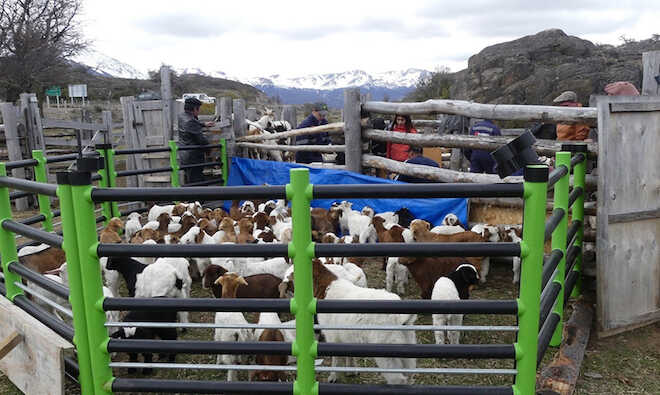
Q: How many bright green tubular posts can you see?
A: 12